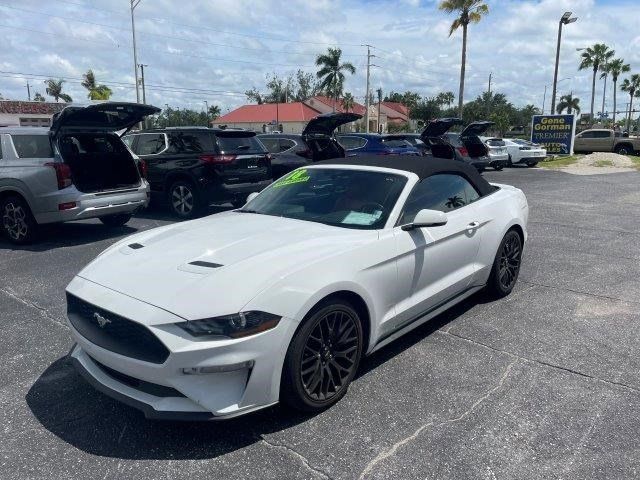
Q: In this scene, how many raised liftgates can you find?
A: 4